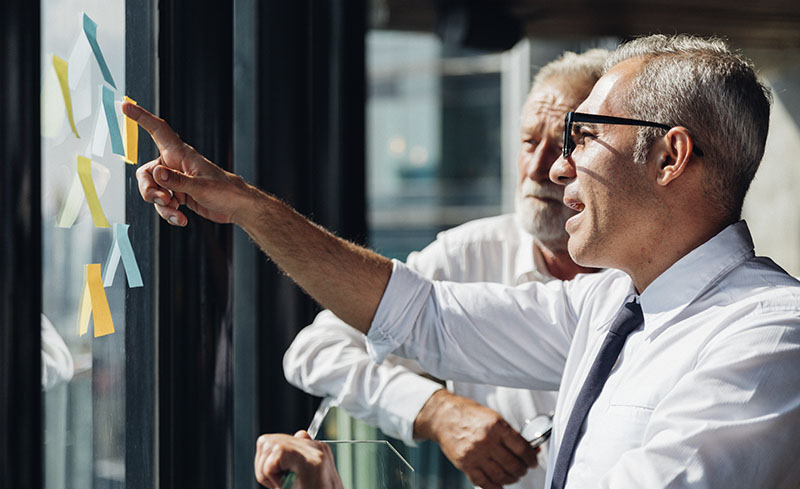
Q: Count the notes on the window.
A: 7